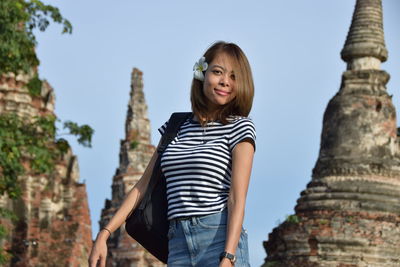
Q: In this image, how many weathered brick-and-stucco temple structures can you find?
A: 3